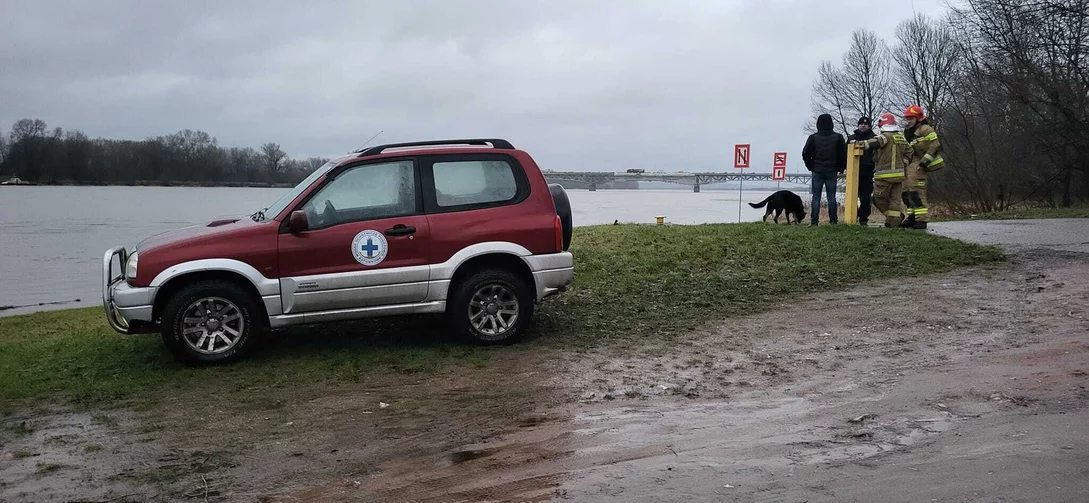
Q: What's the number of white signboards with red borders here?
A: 3